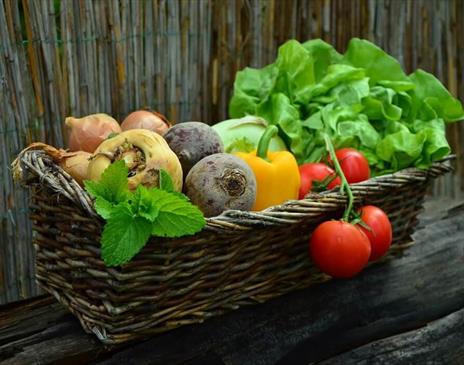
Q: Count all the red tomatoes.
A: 4